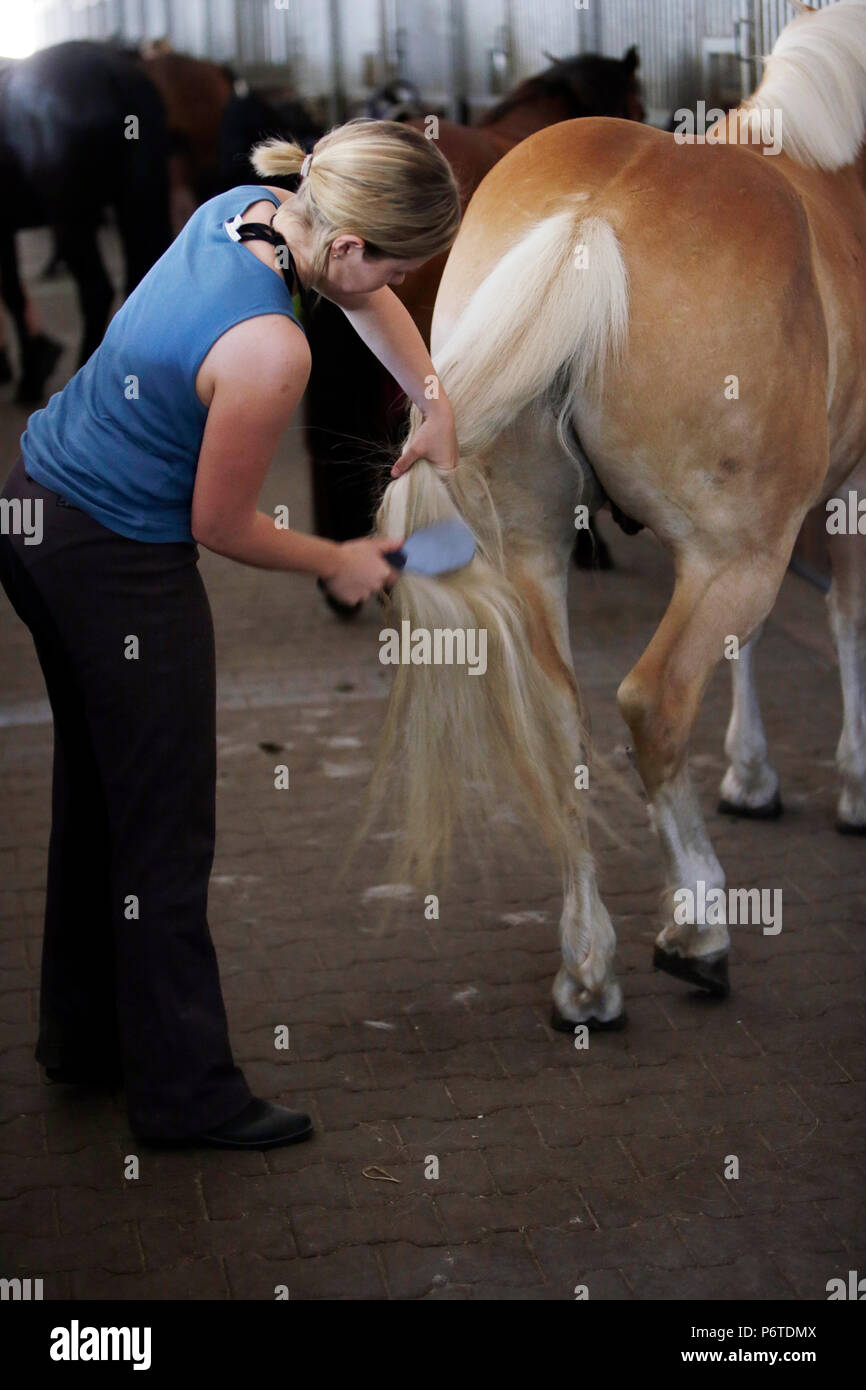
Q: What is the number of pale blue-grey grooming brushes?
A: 1